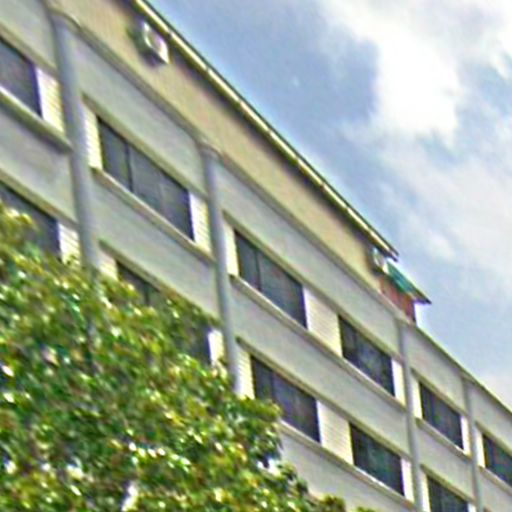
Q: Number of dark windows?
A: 11